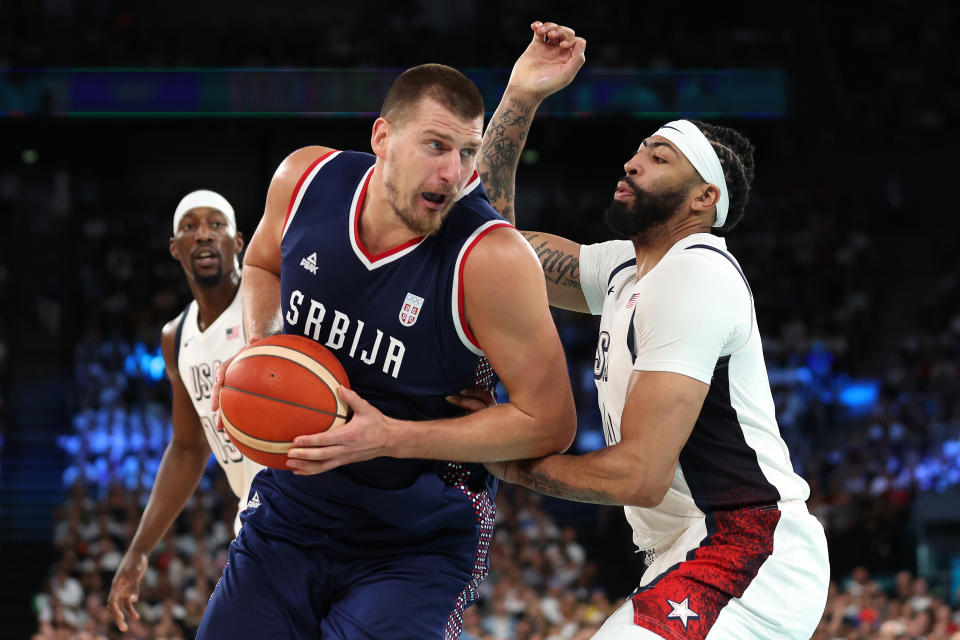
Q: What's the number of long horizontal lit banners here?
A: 1